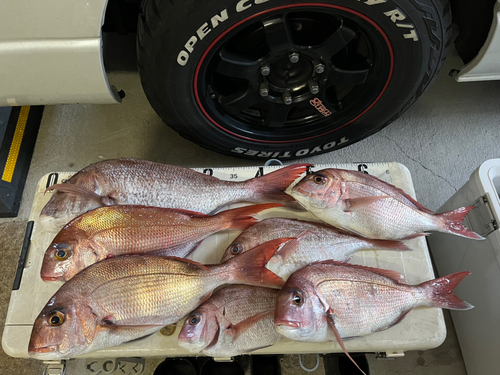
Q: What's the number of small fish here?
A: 4